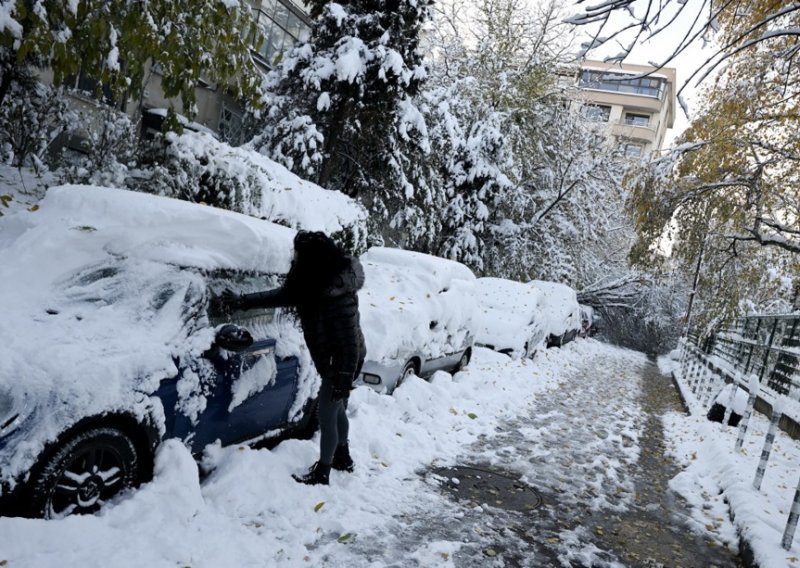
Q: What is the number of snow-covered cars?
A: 5